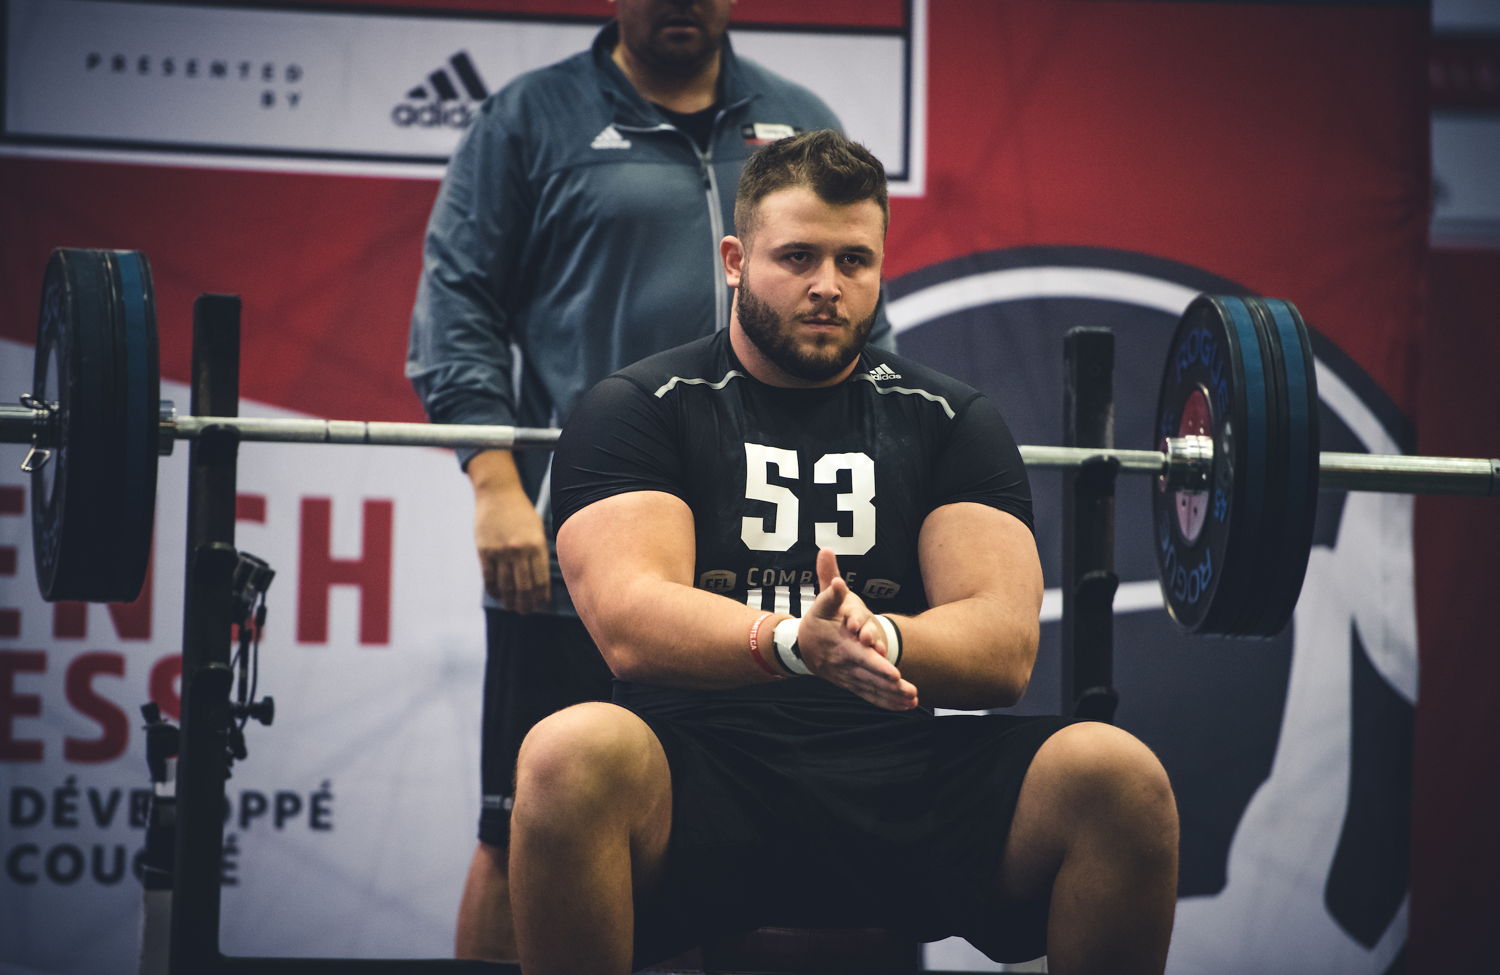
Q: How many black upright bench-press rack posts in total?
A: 2